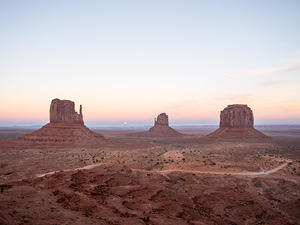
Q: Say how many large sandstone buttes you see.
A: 3